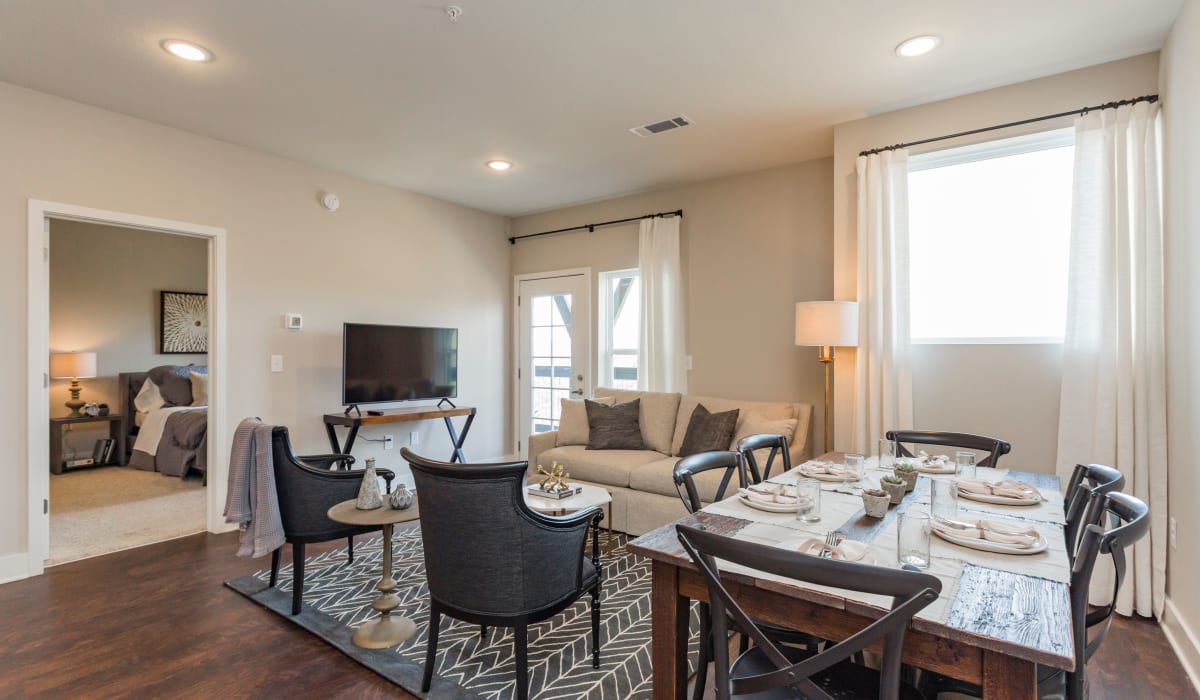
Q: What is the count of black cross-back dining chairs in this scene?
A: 6